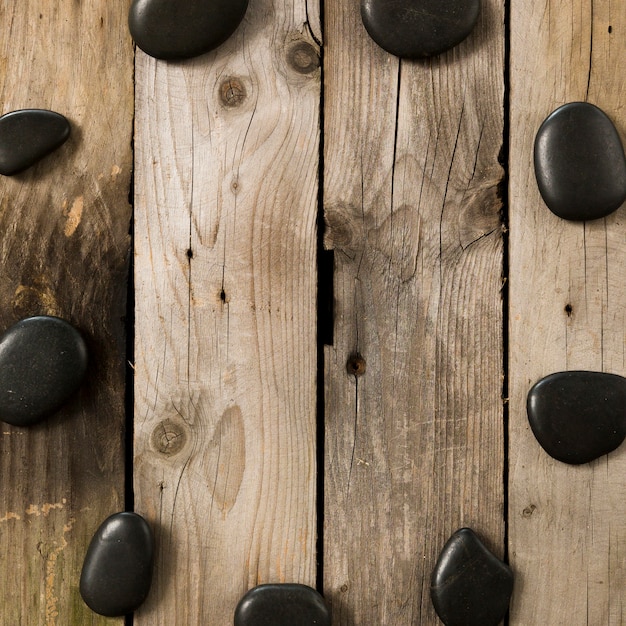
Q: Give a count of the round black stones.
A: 9